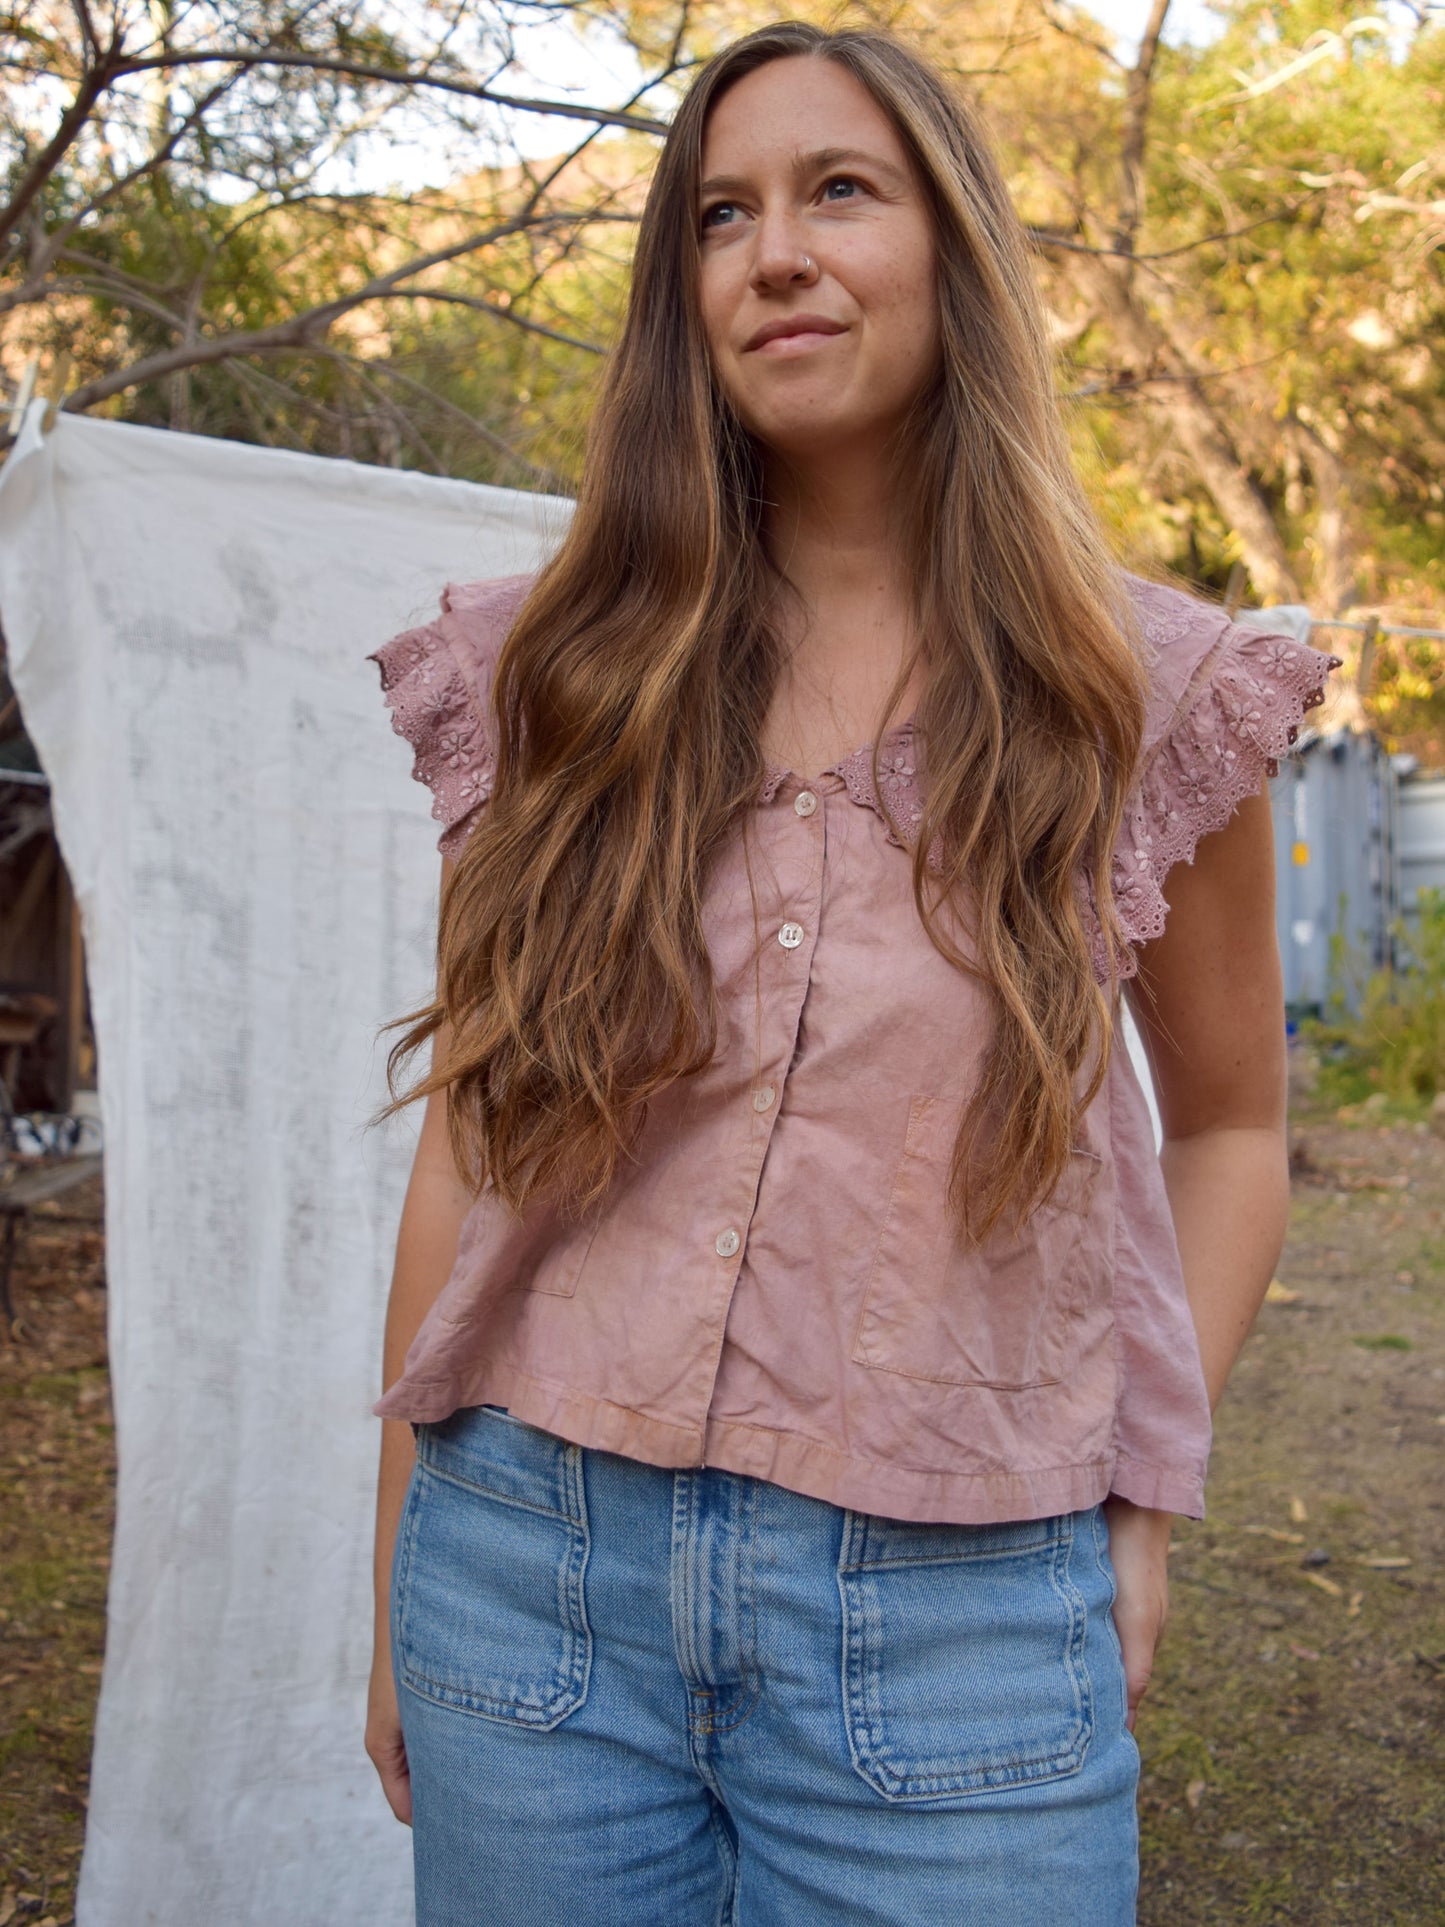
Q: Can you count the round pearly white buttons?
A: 4